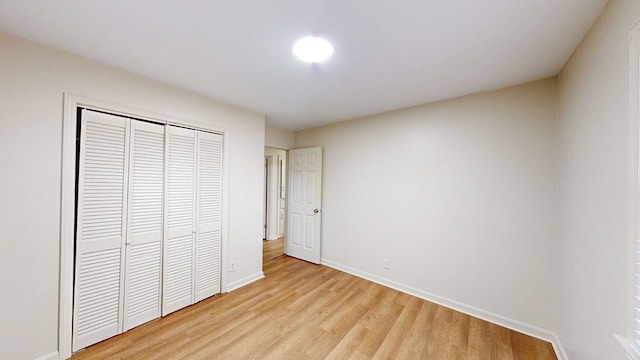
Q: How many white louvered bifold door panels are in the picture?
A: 4